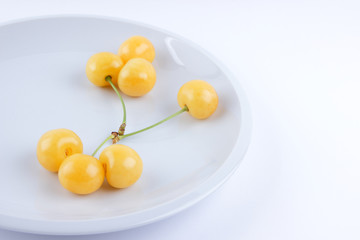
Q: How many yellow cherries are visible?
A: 7